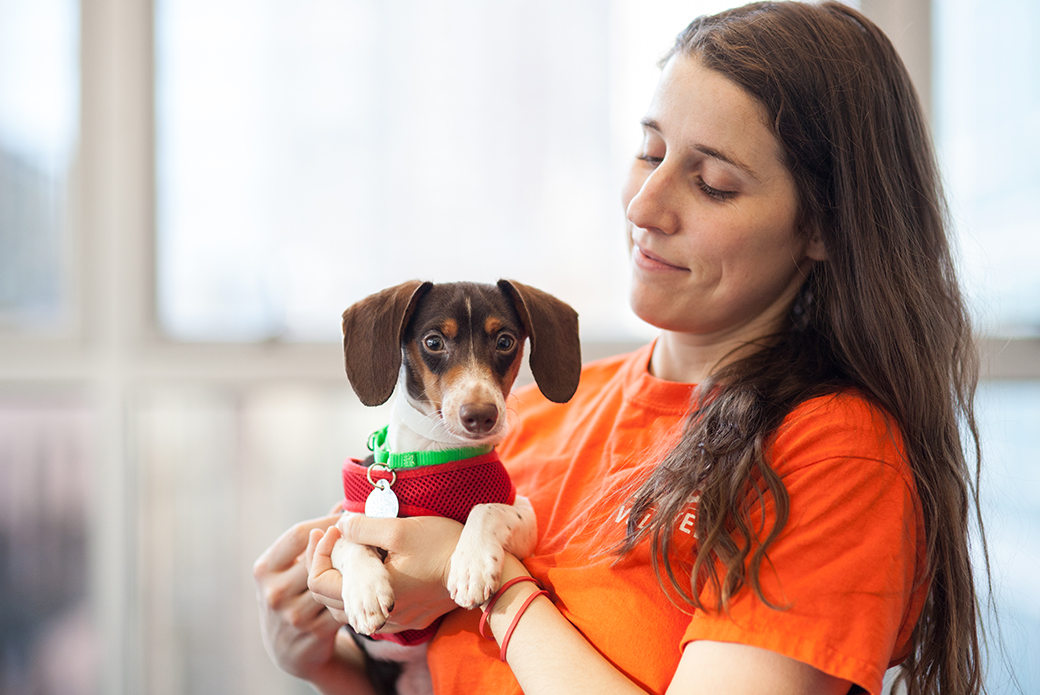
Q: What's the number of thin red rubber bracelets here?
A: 2